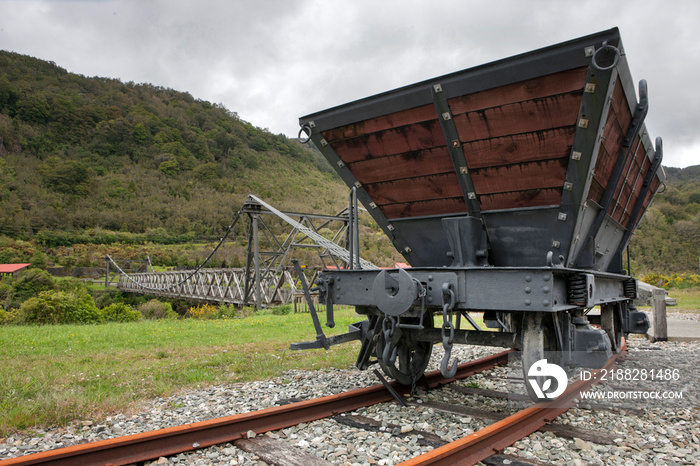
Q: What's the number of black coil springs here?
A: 2